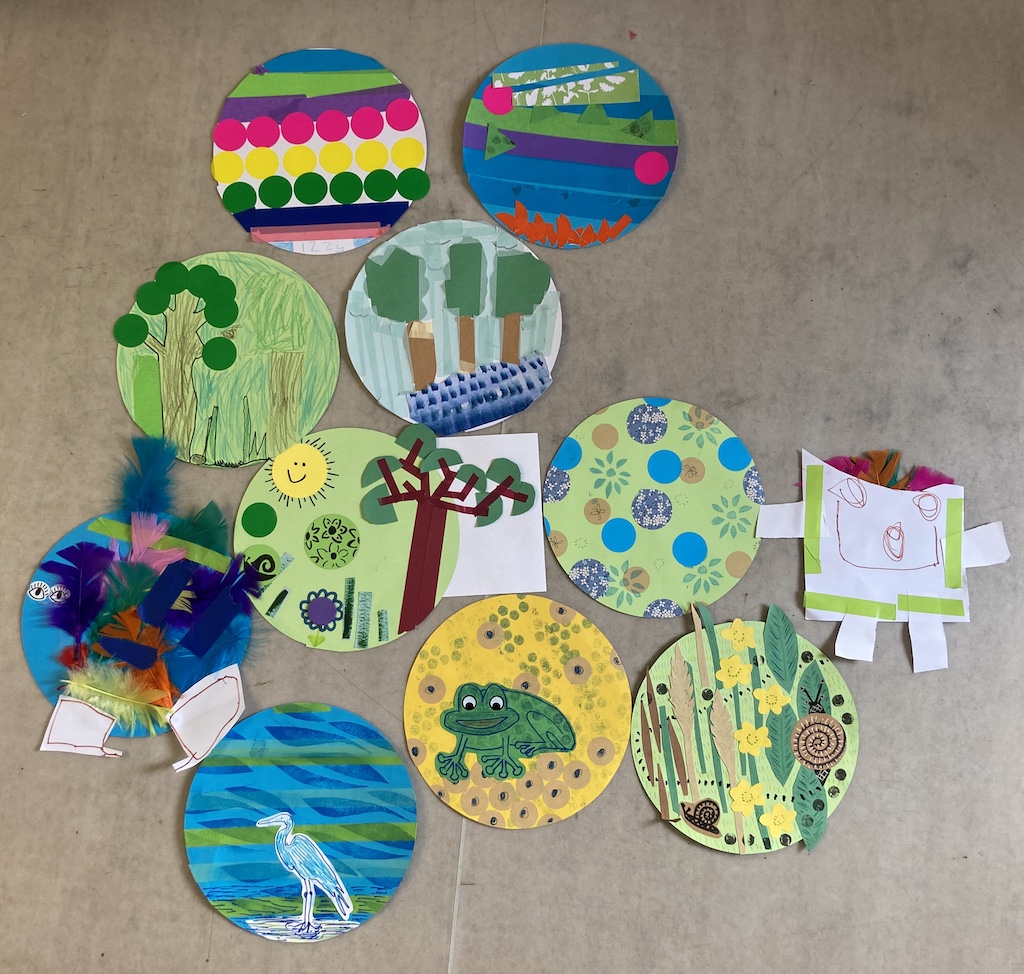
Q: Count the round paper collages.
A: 10